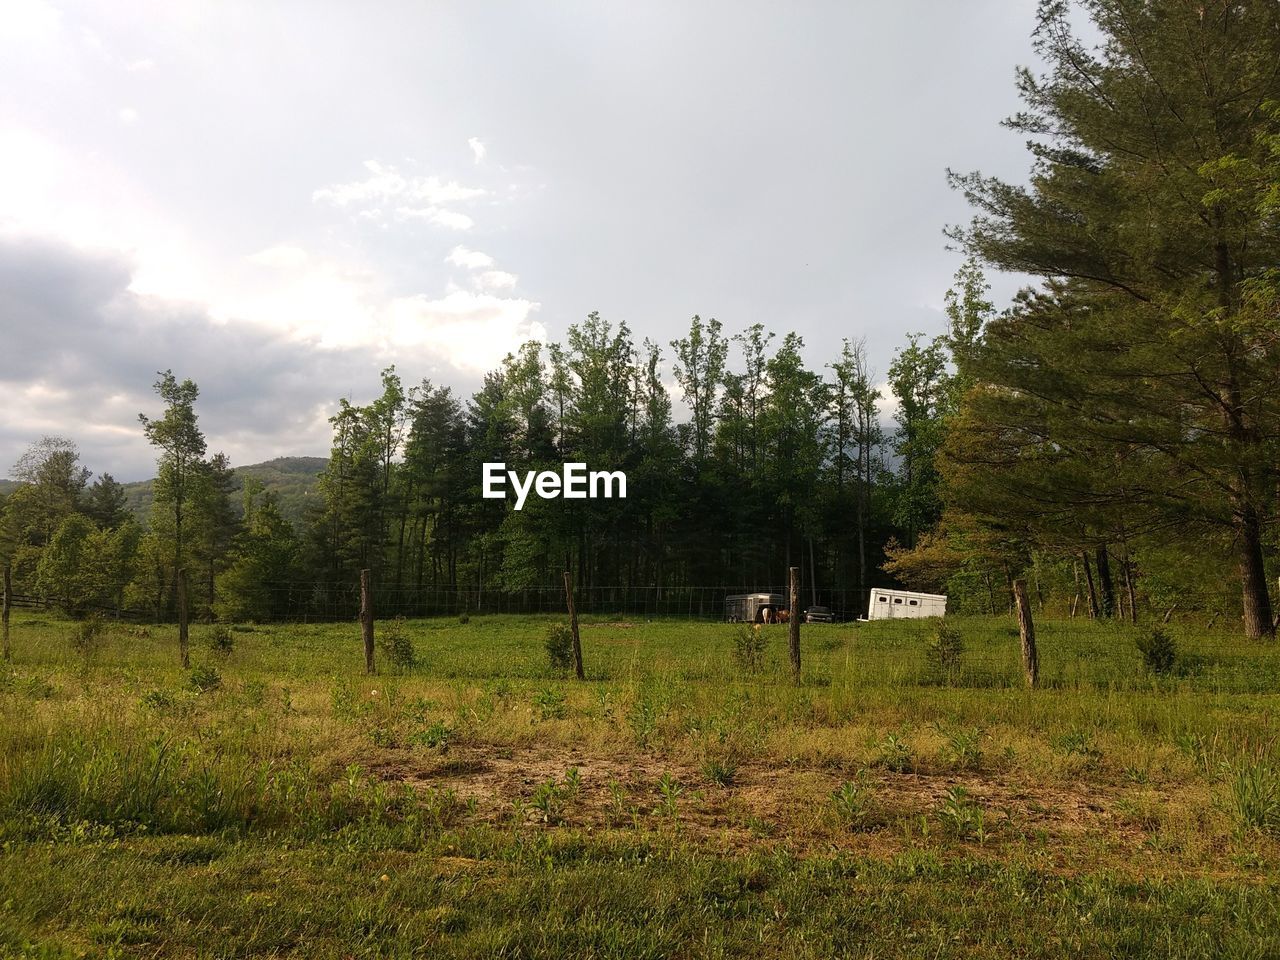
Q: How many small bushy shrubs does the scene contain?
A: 7